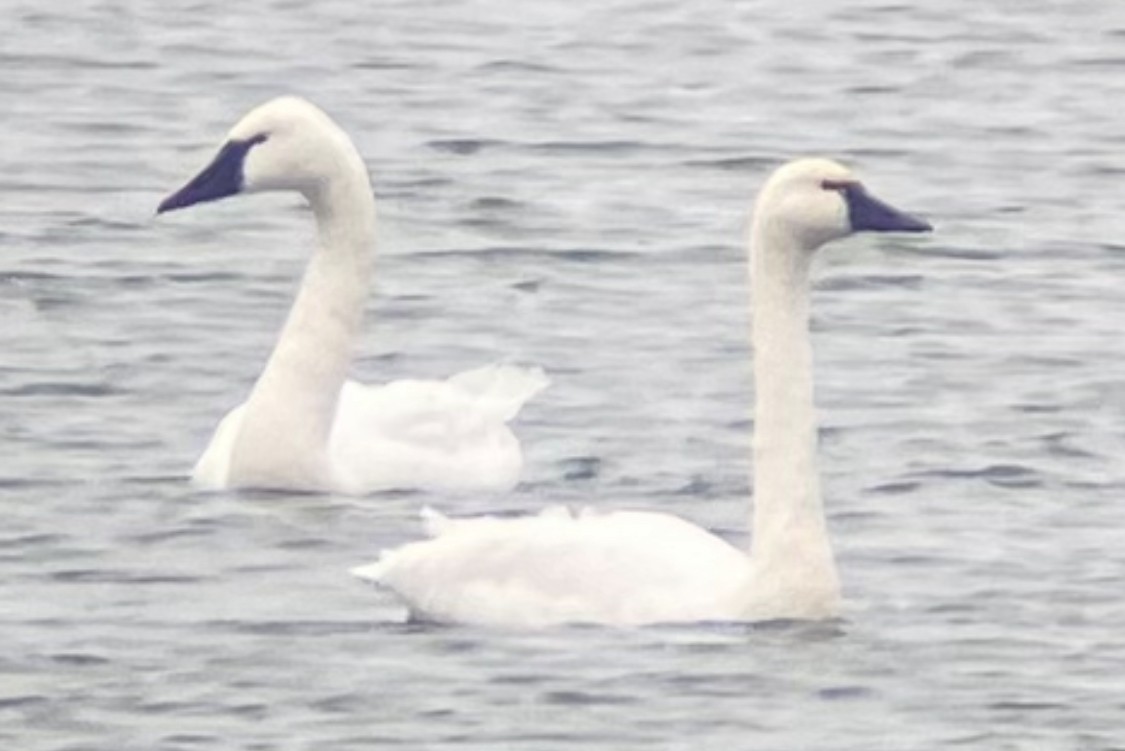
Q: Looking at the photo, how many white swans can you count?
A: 2